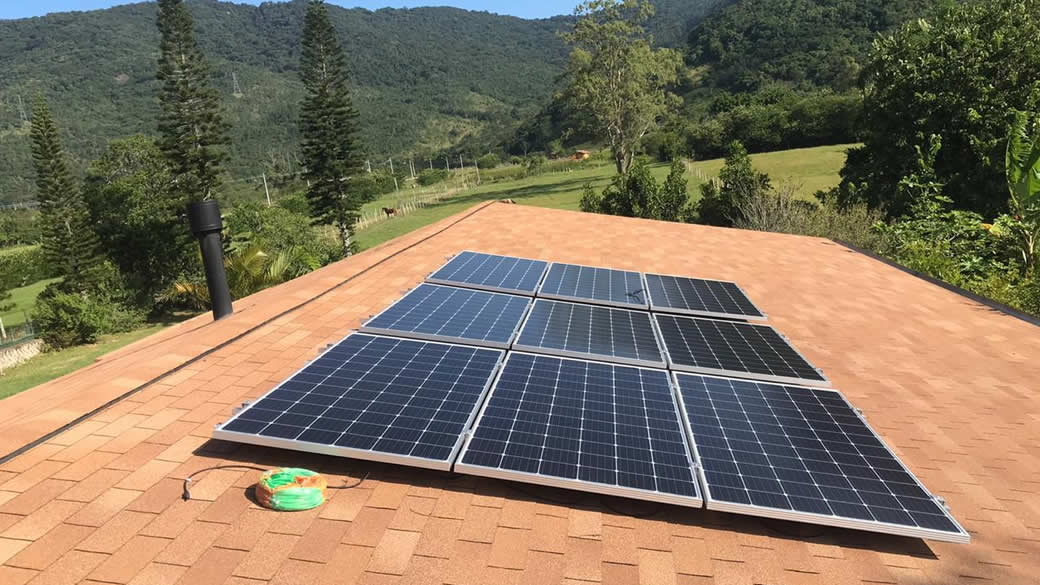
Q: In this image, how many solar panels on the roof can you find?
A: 9